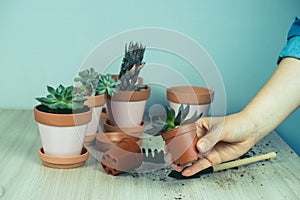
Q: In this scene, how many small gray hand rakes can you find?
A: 1